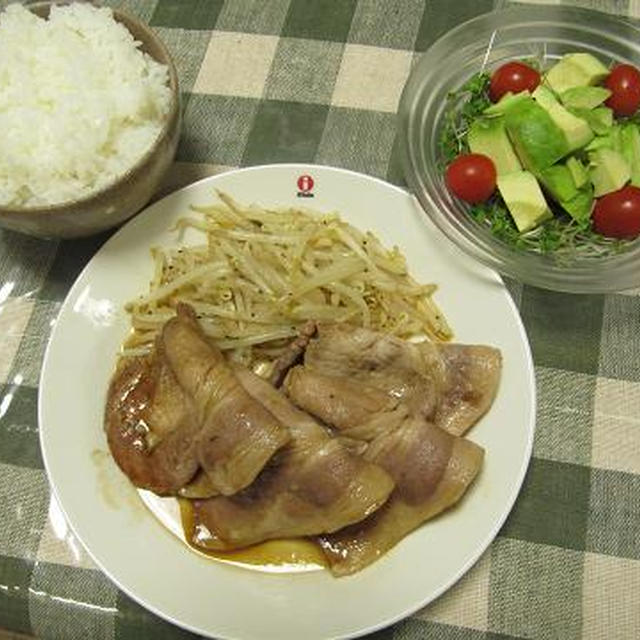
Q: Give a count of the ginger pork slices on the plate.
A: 5